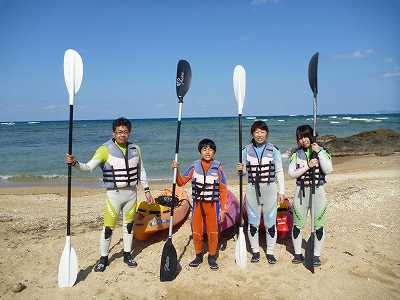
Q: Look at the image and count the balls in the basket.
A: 0